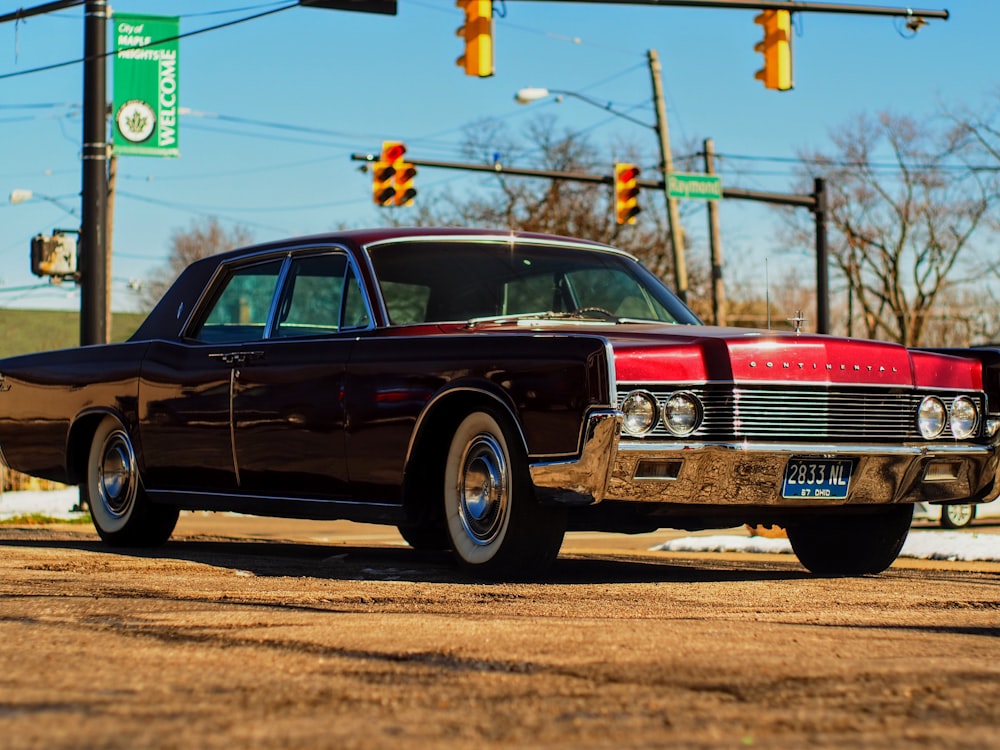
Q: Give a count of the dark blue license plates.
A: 1